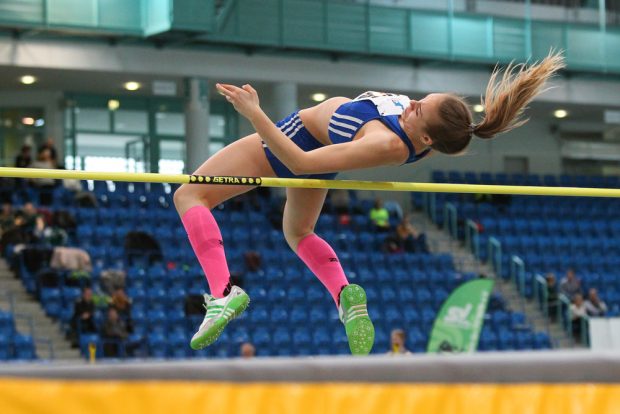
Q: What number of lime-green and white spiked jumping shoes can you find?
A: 2